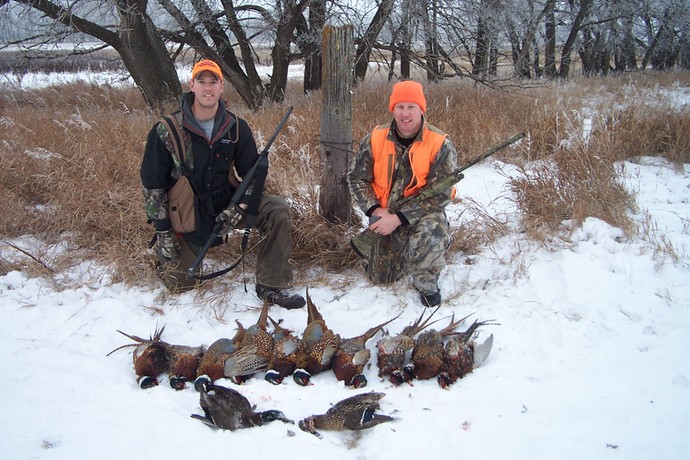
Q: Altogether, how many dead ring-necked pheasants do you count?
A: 10